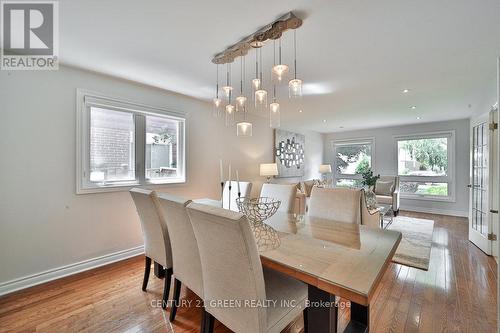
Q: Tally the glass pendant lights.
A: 10